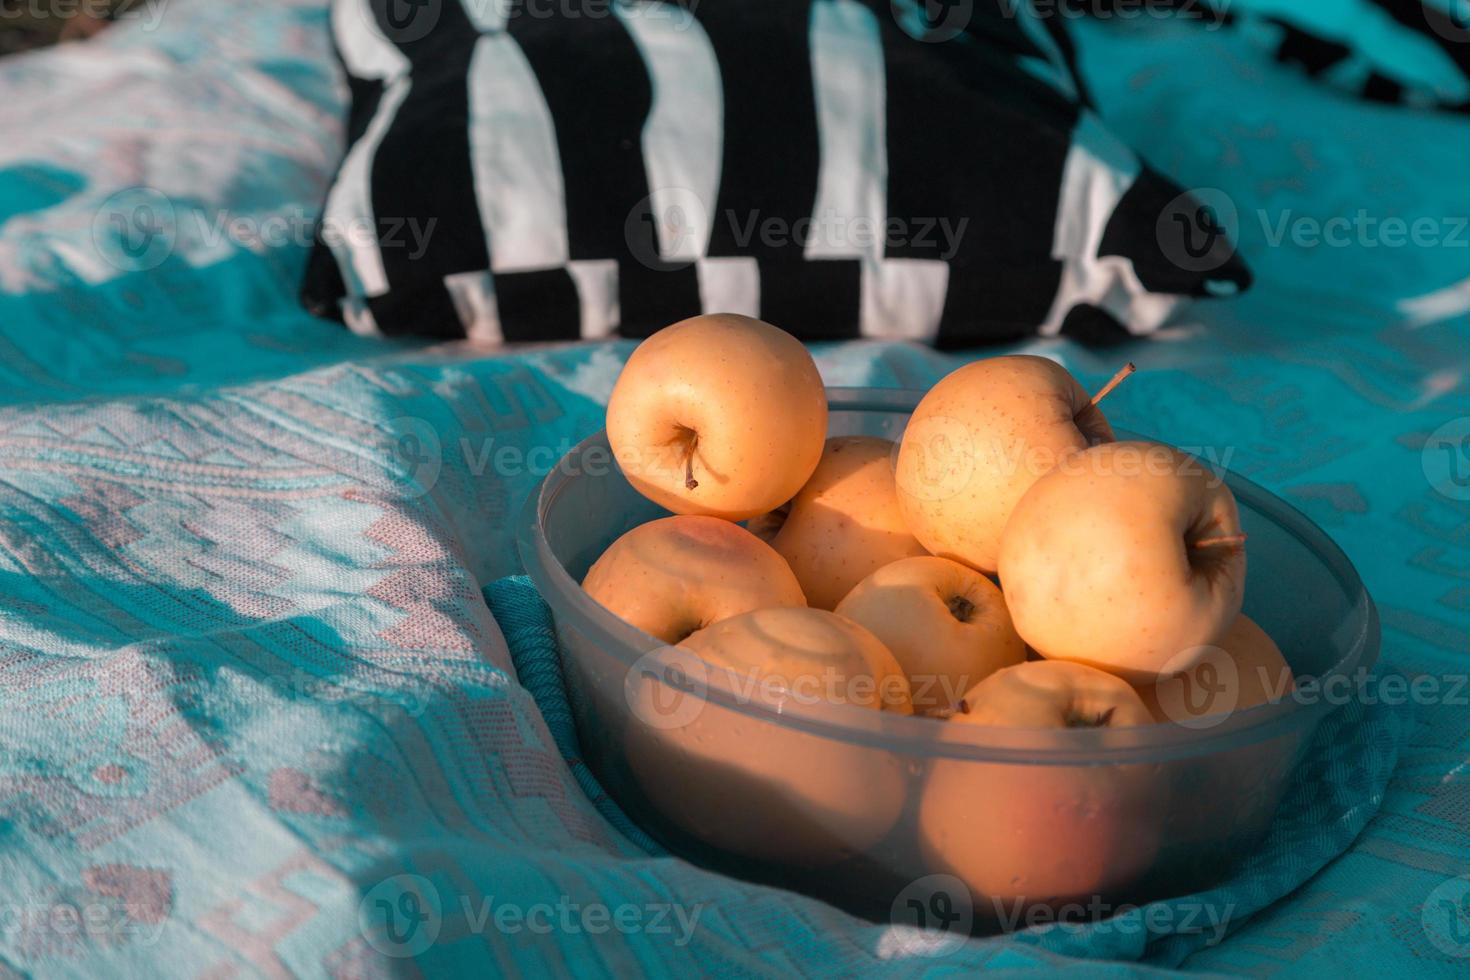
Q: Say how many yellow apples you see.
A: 9